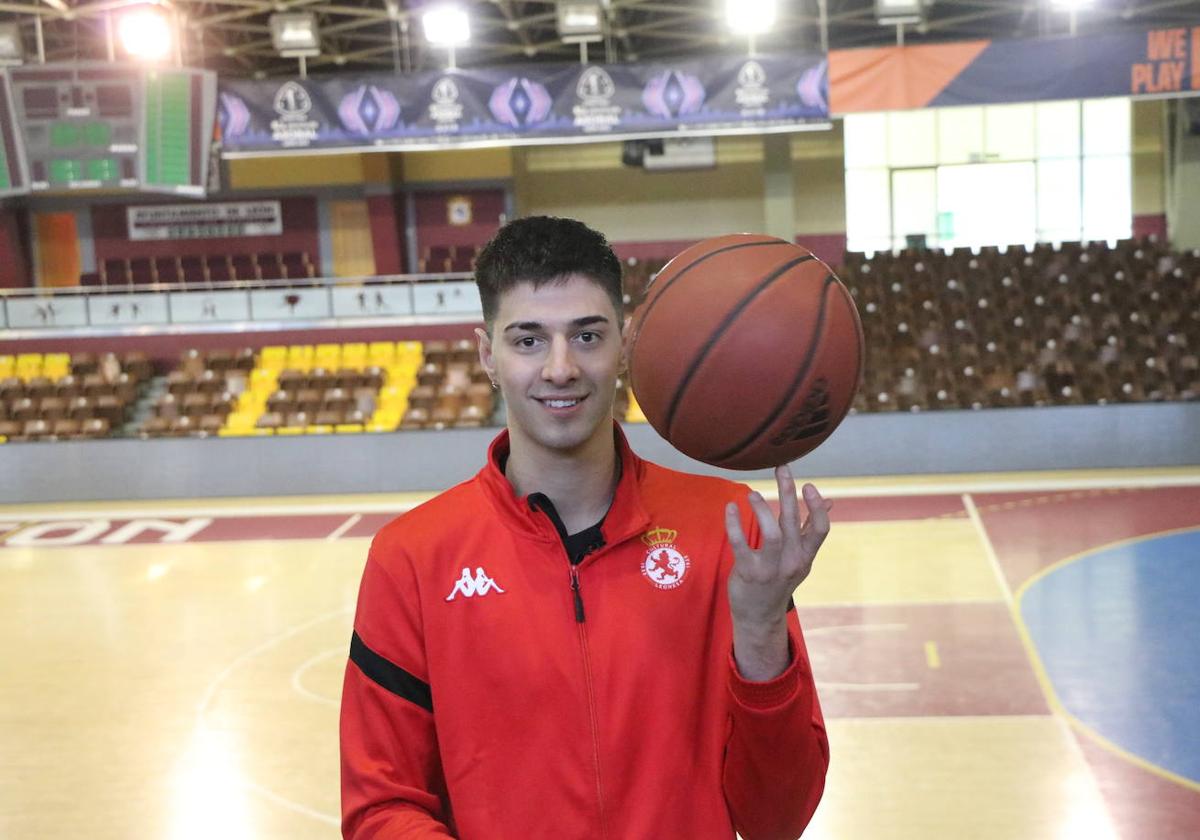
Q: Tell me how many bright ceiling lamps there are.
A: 4